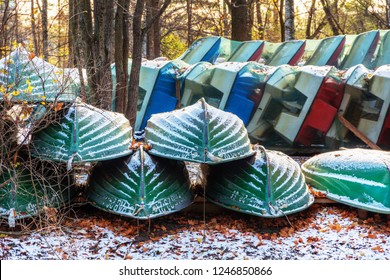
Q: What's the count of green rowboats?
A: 7